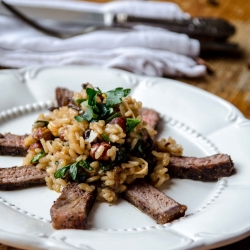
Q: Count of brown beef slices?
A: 7